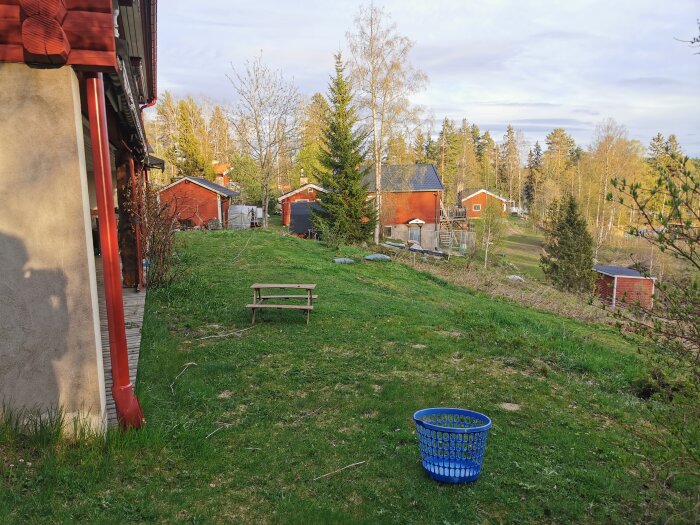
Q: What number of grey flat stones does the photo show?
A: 2